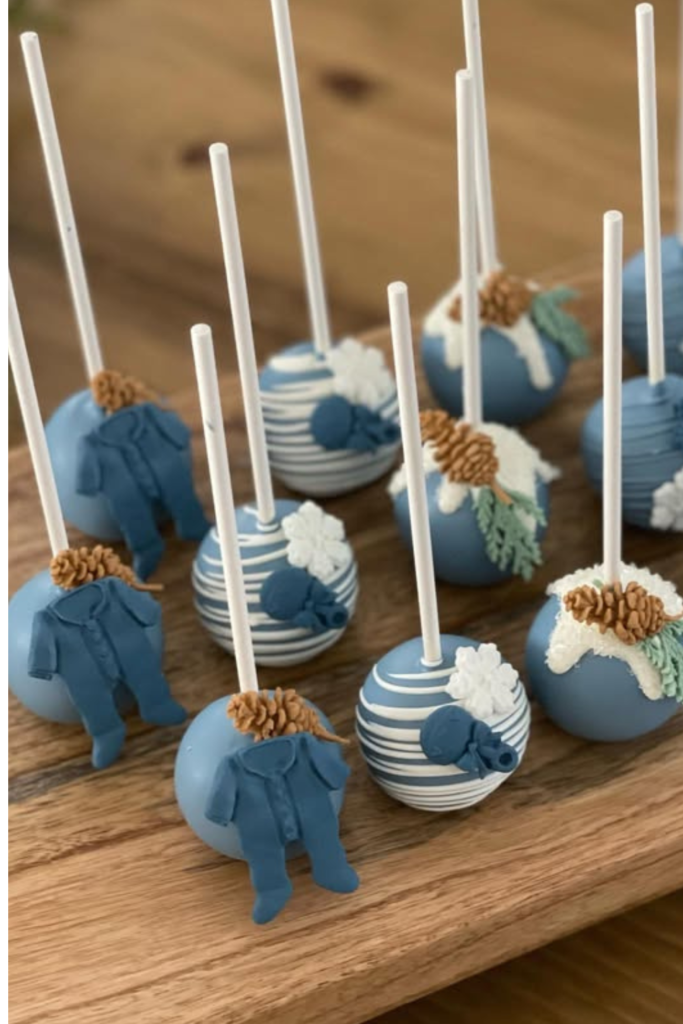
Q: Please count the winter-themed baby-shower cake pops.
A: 11